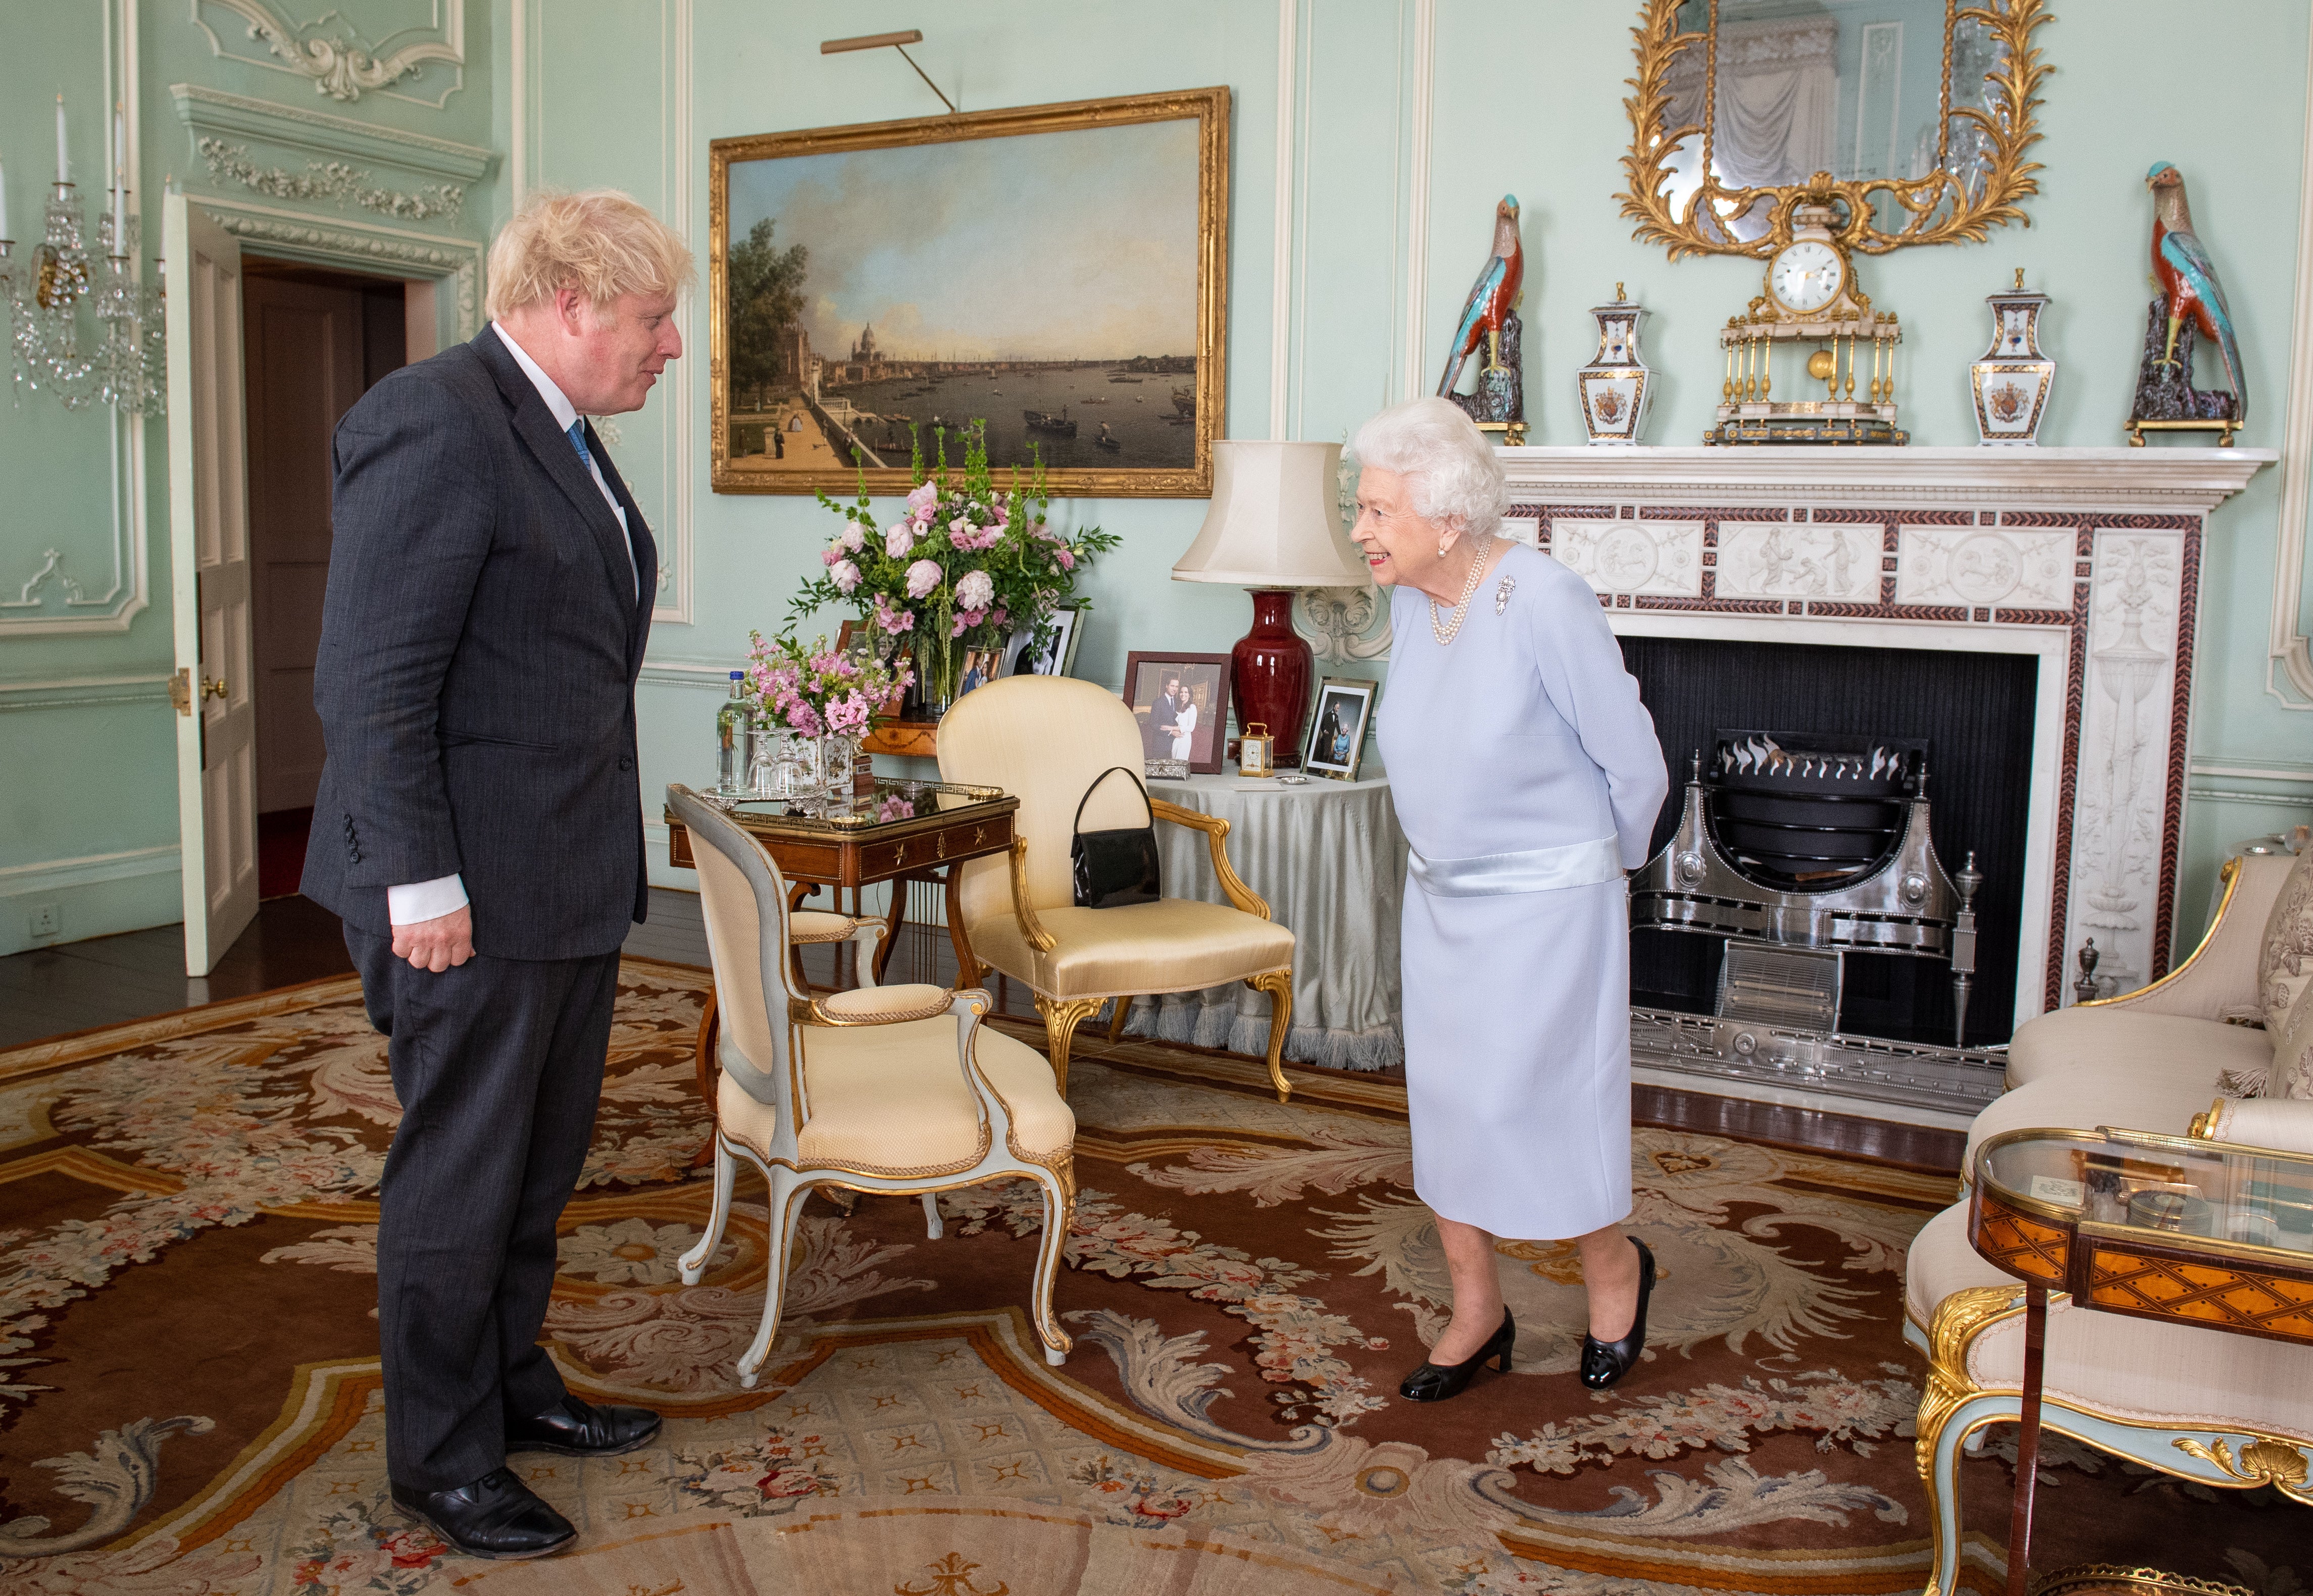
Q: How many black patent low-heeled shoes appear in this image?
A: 2